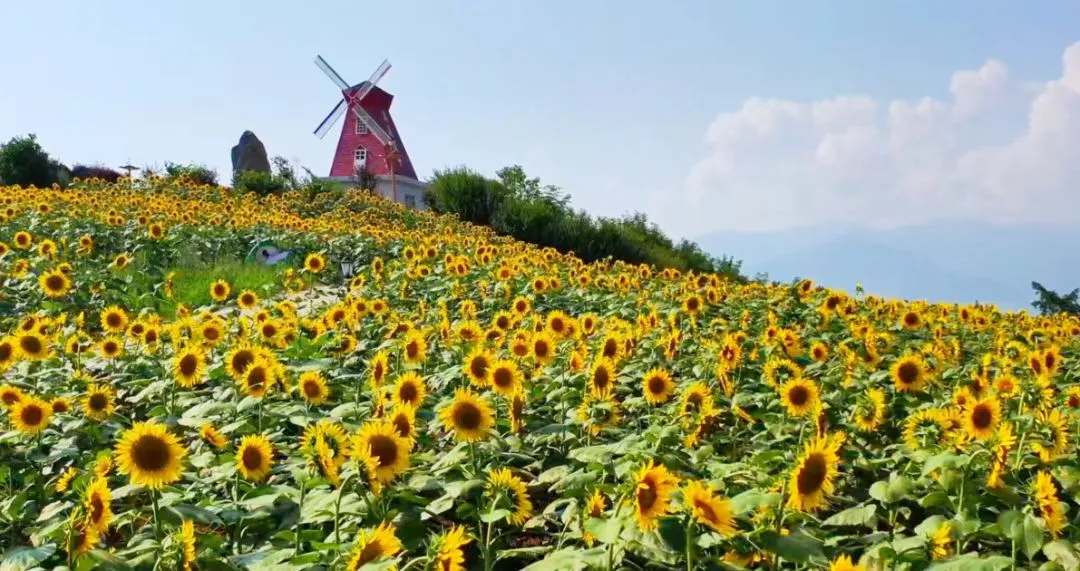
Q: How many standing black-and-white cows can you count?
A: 0